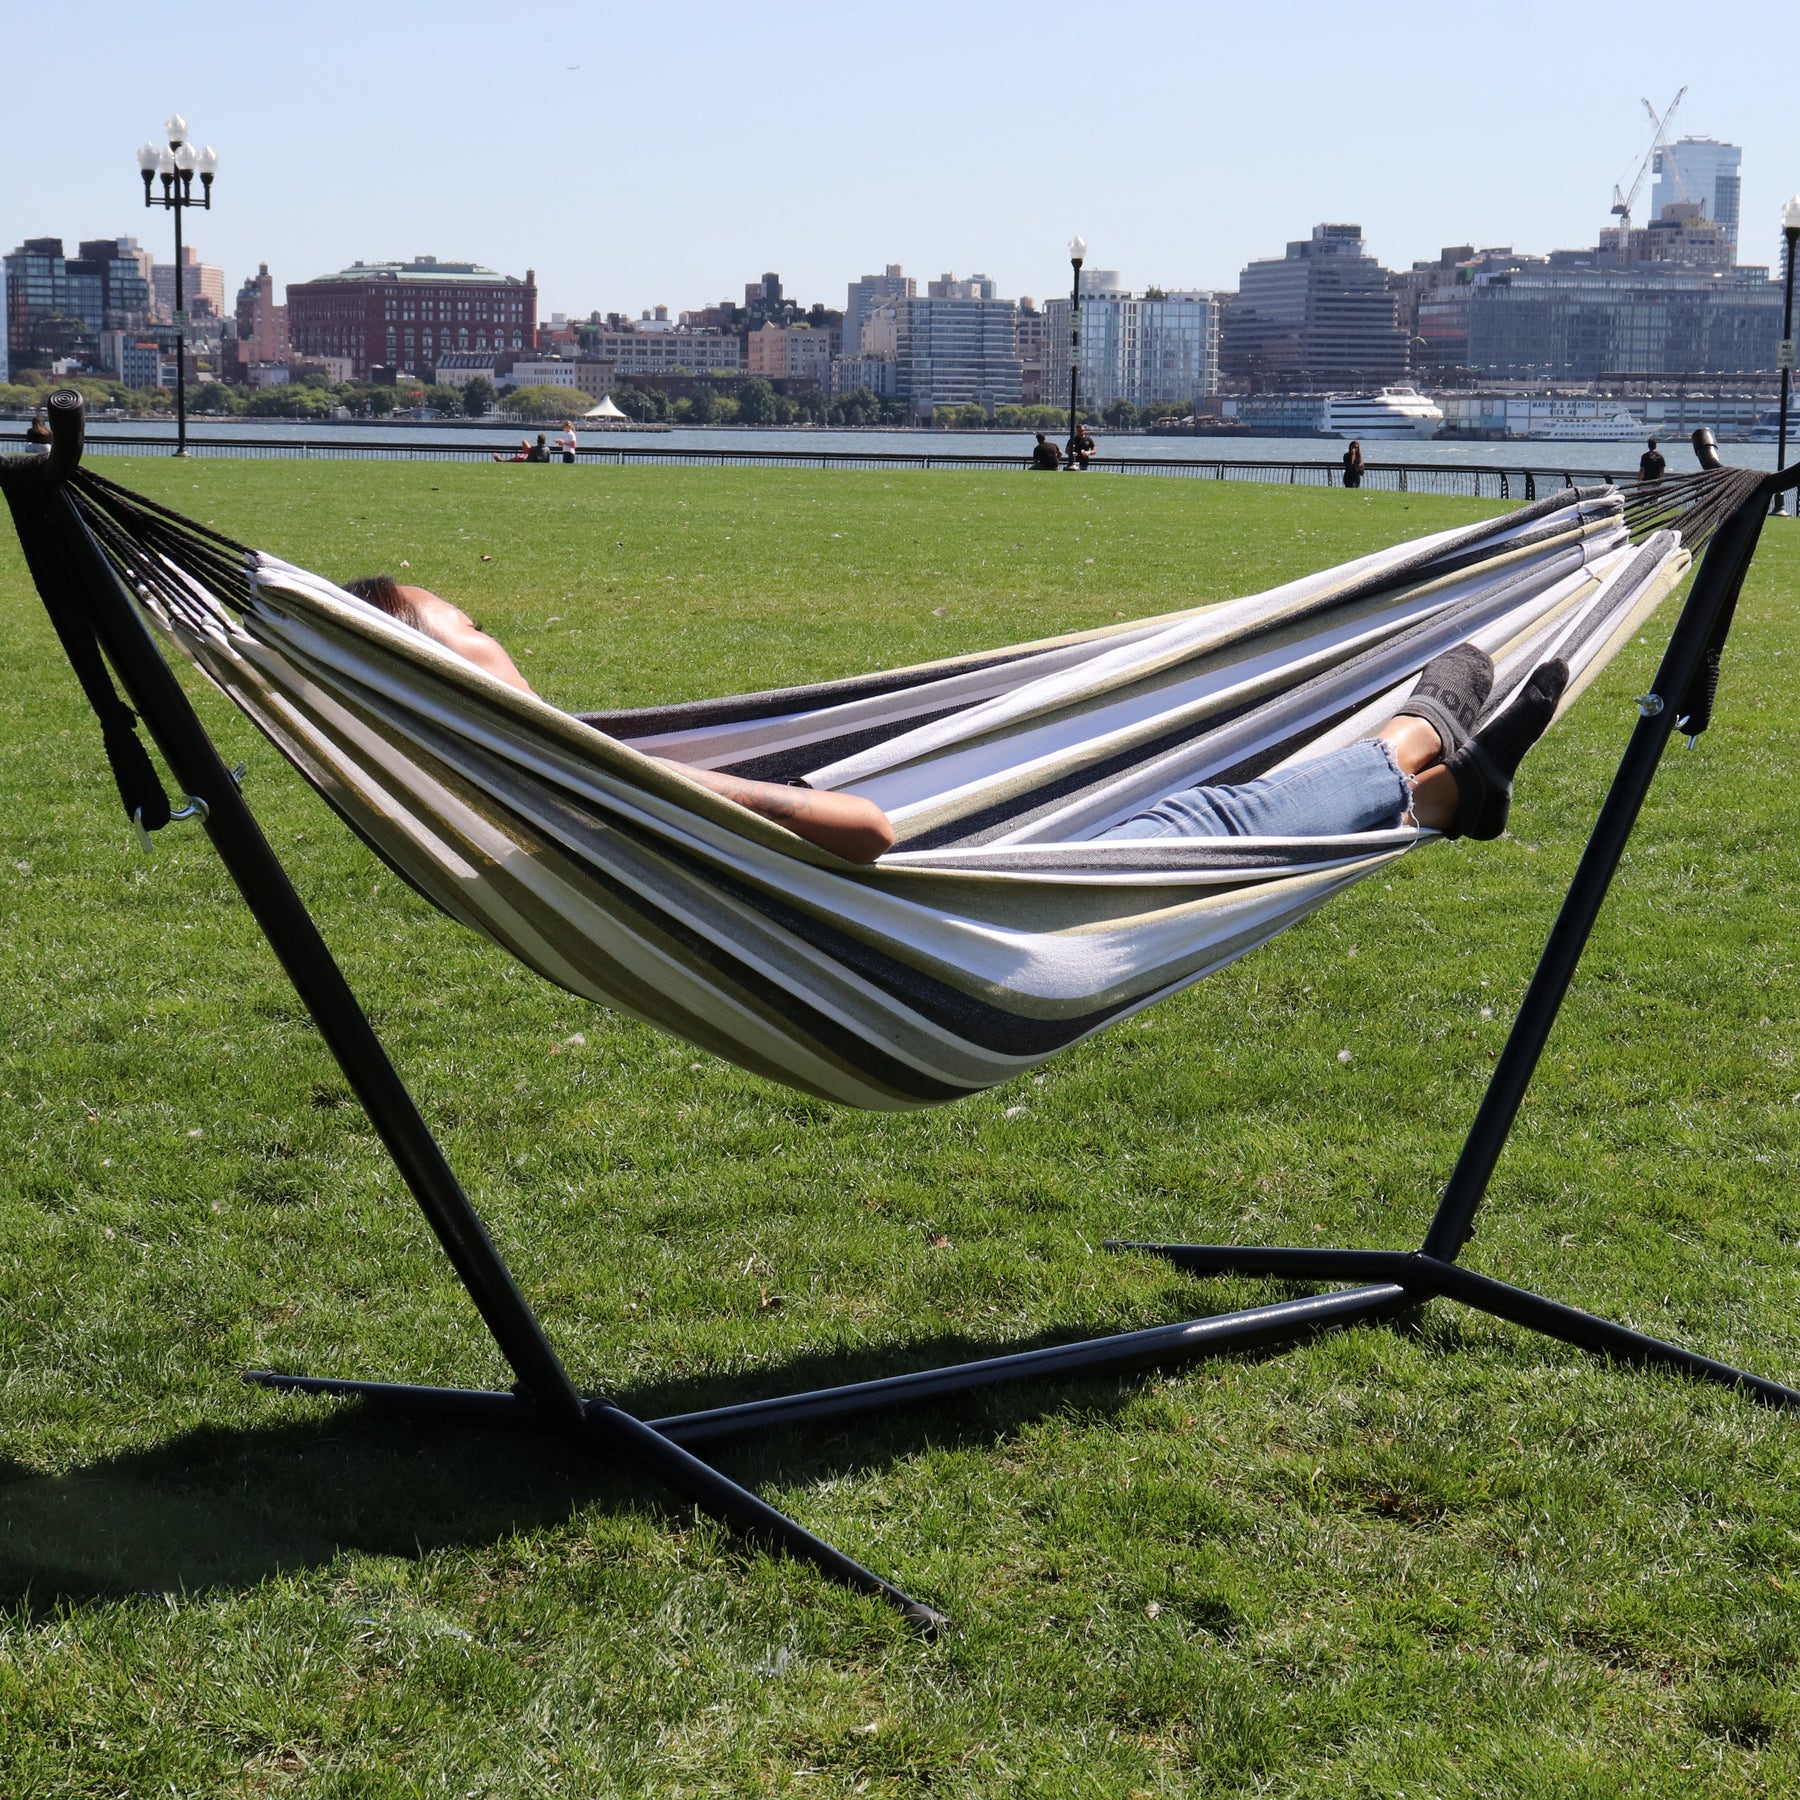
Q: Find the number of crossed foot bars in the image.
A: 2